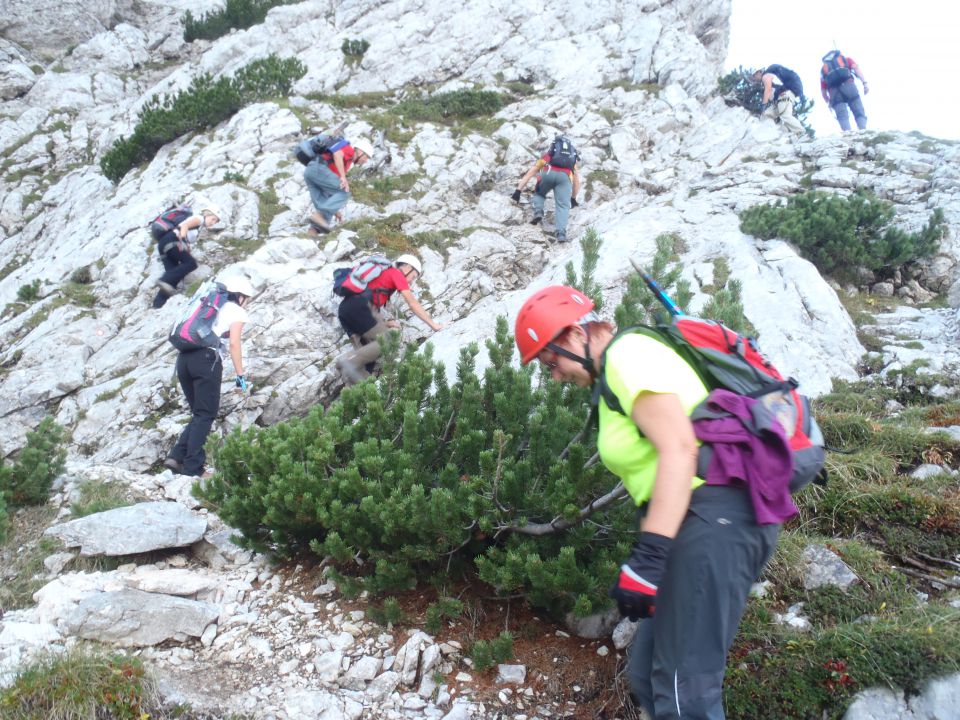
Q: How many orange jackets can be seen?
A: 0